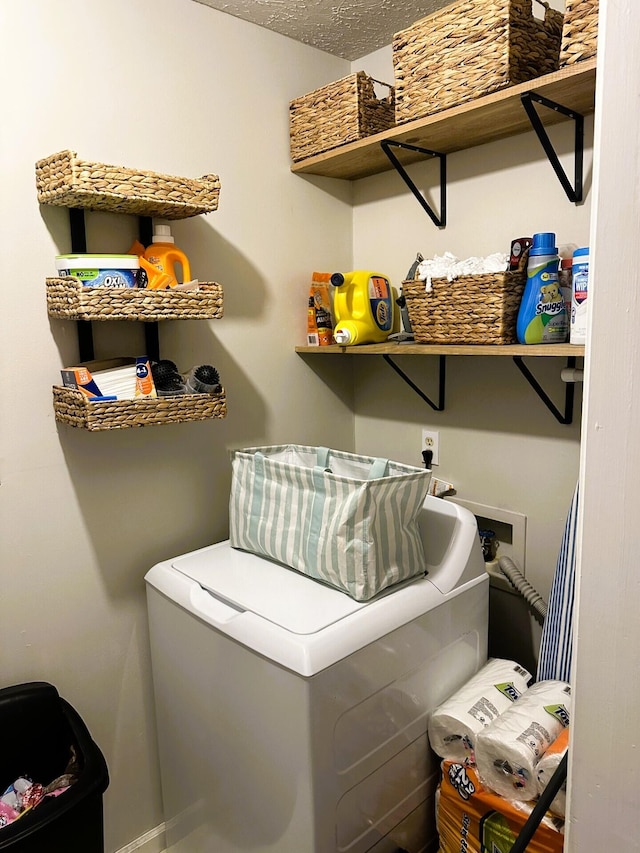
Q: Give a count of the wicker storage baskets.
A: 7